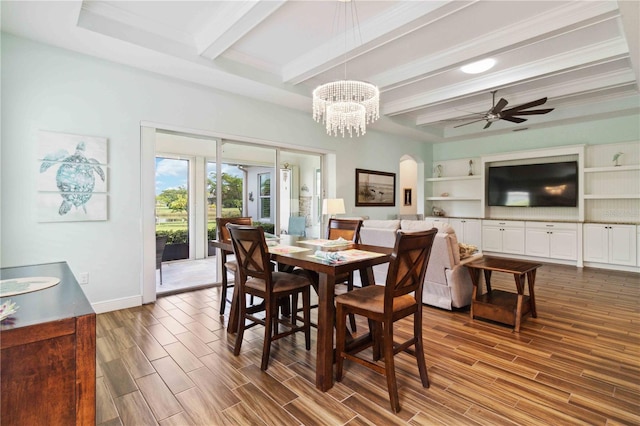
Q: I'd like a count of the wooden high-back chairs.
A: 4